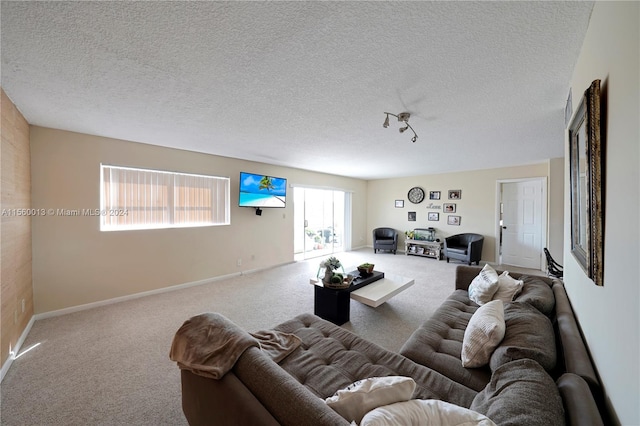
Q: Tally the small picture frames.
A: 7